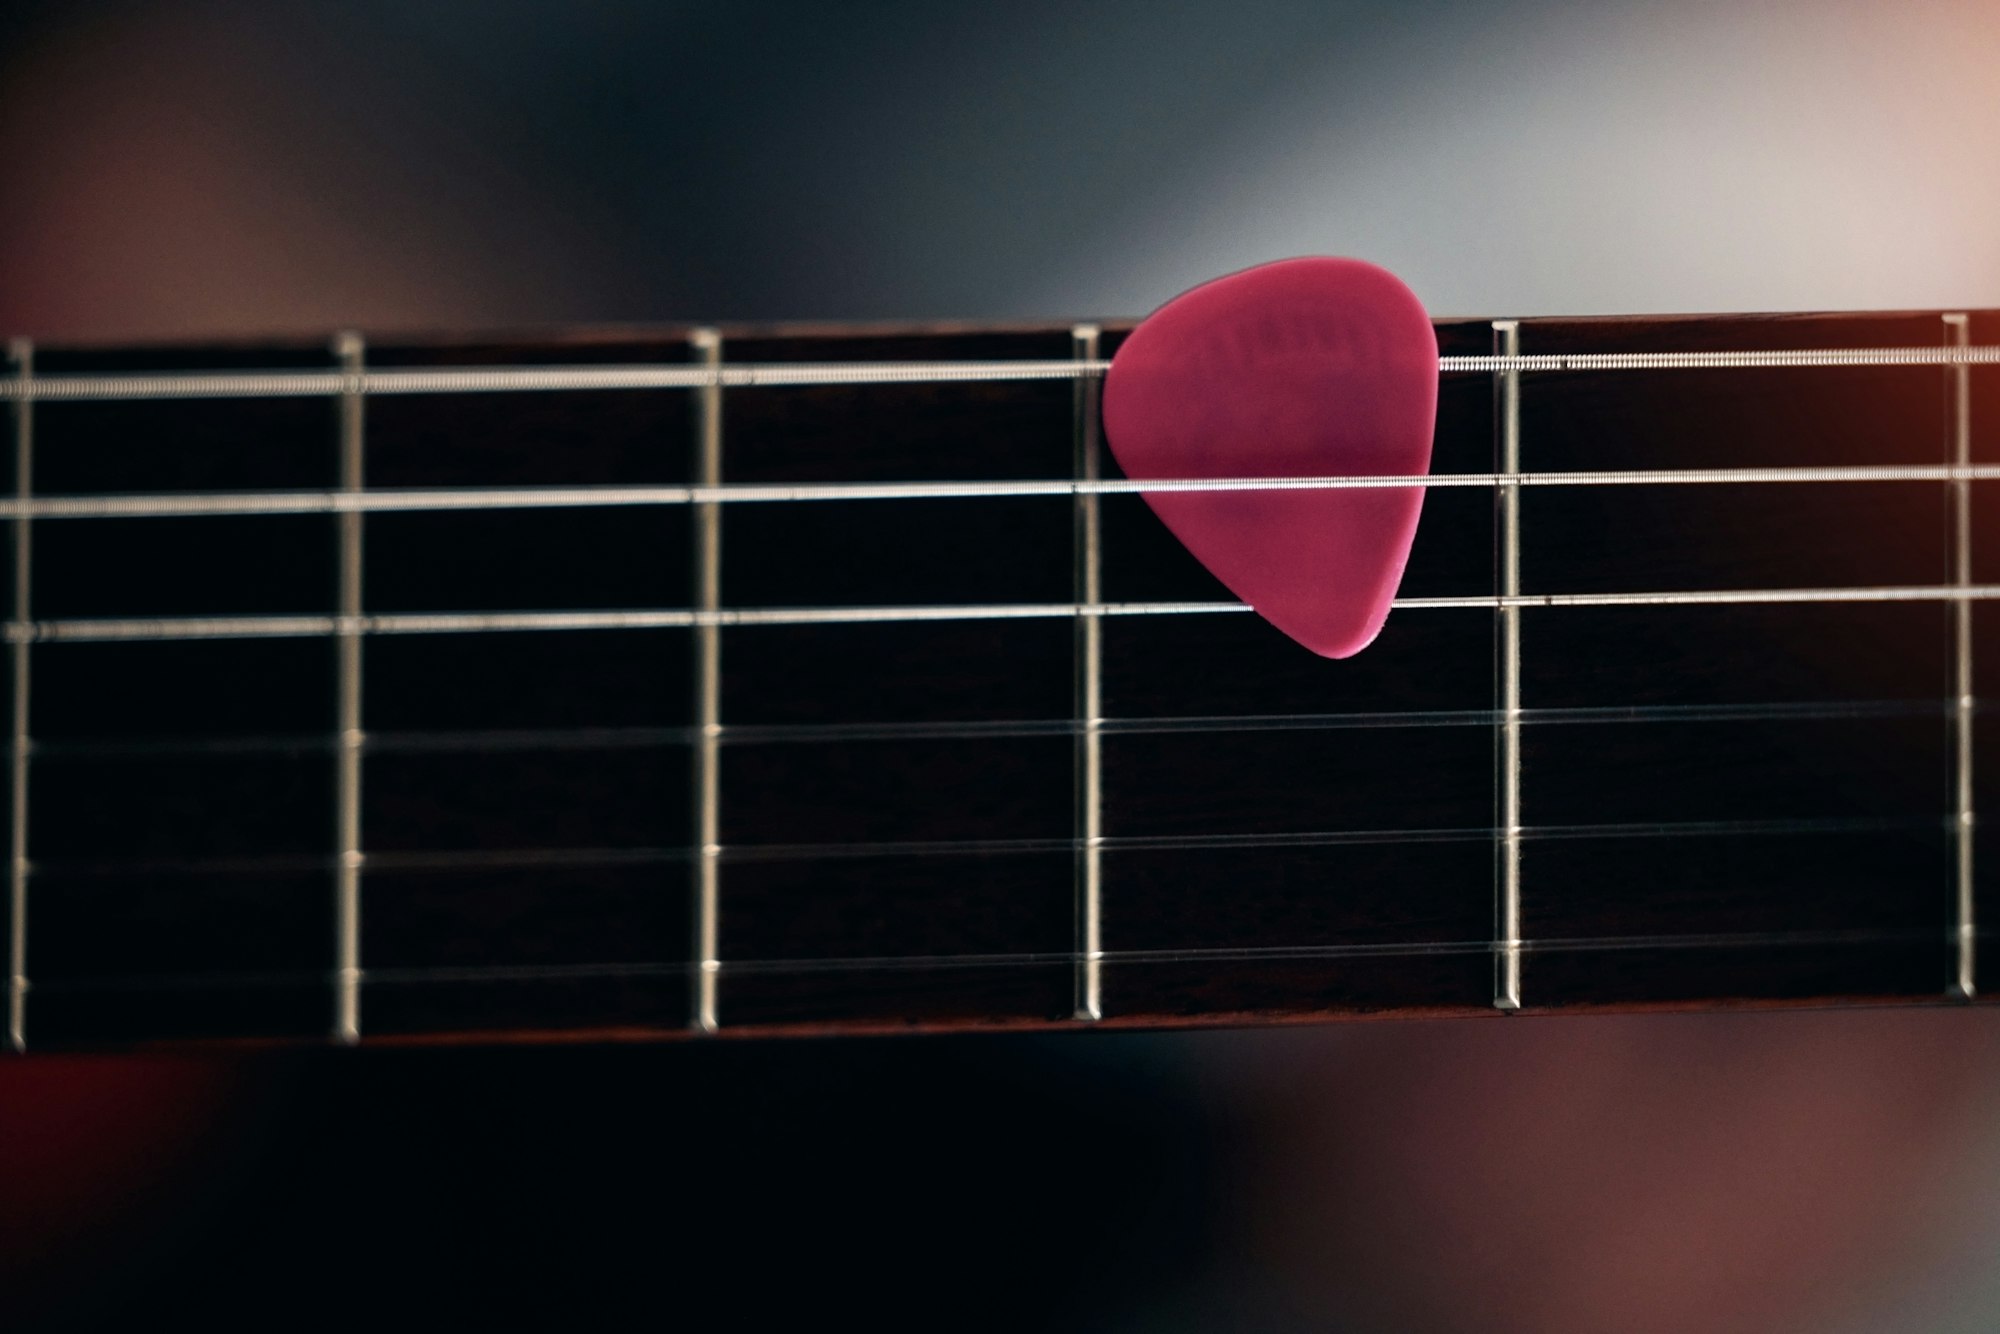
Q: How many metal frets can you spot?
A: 6